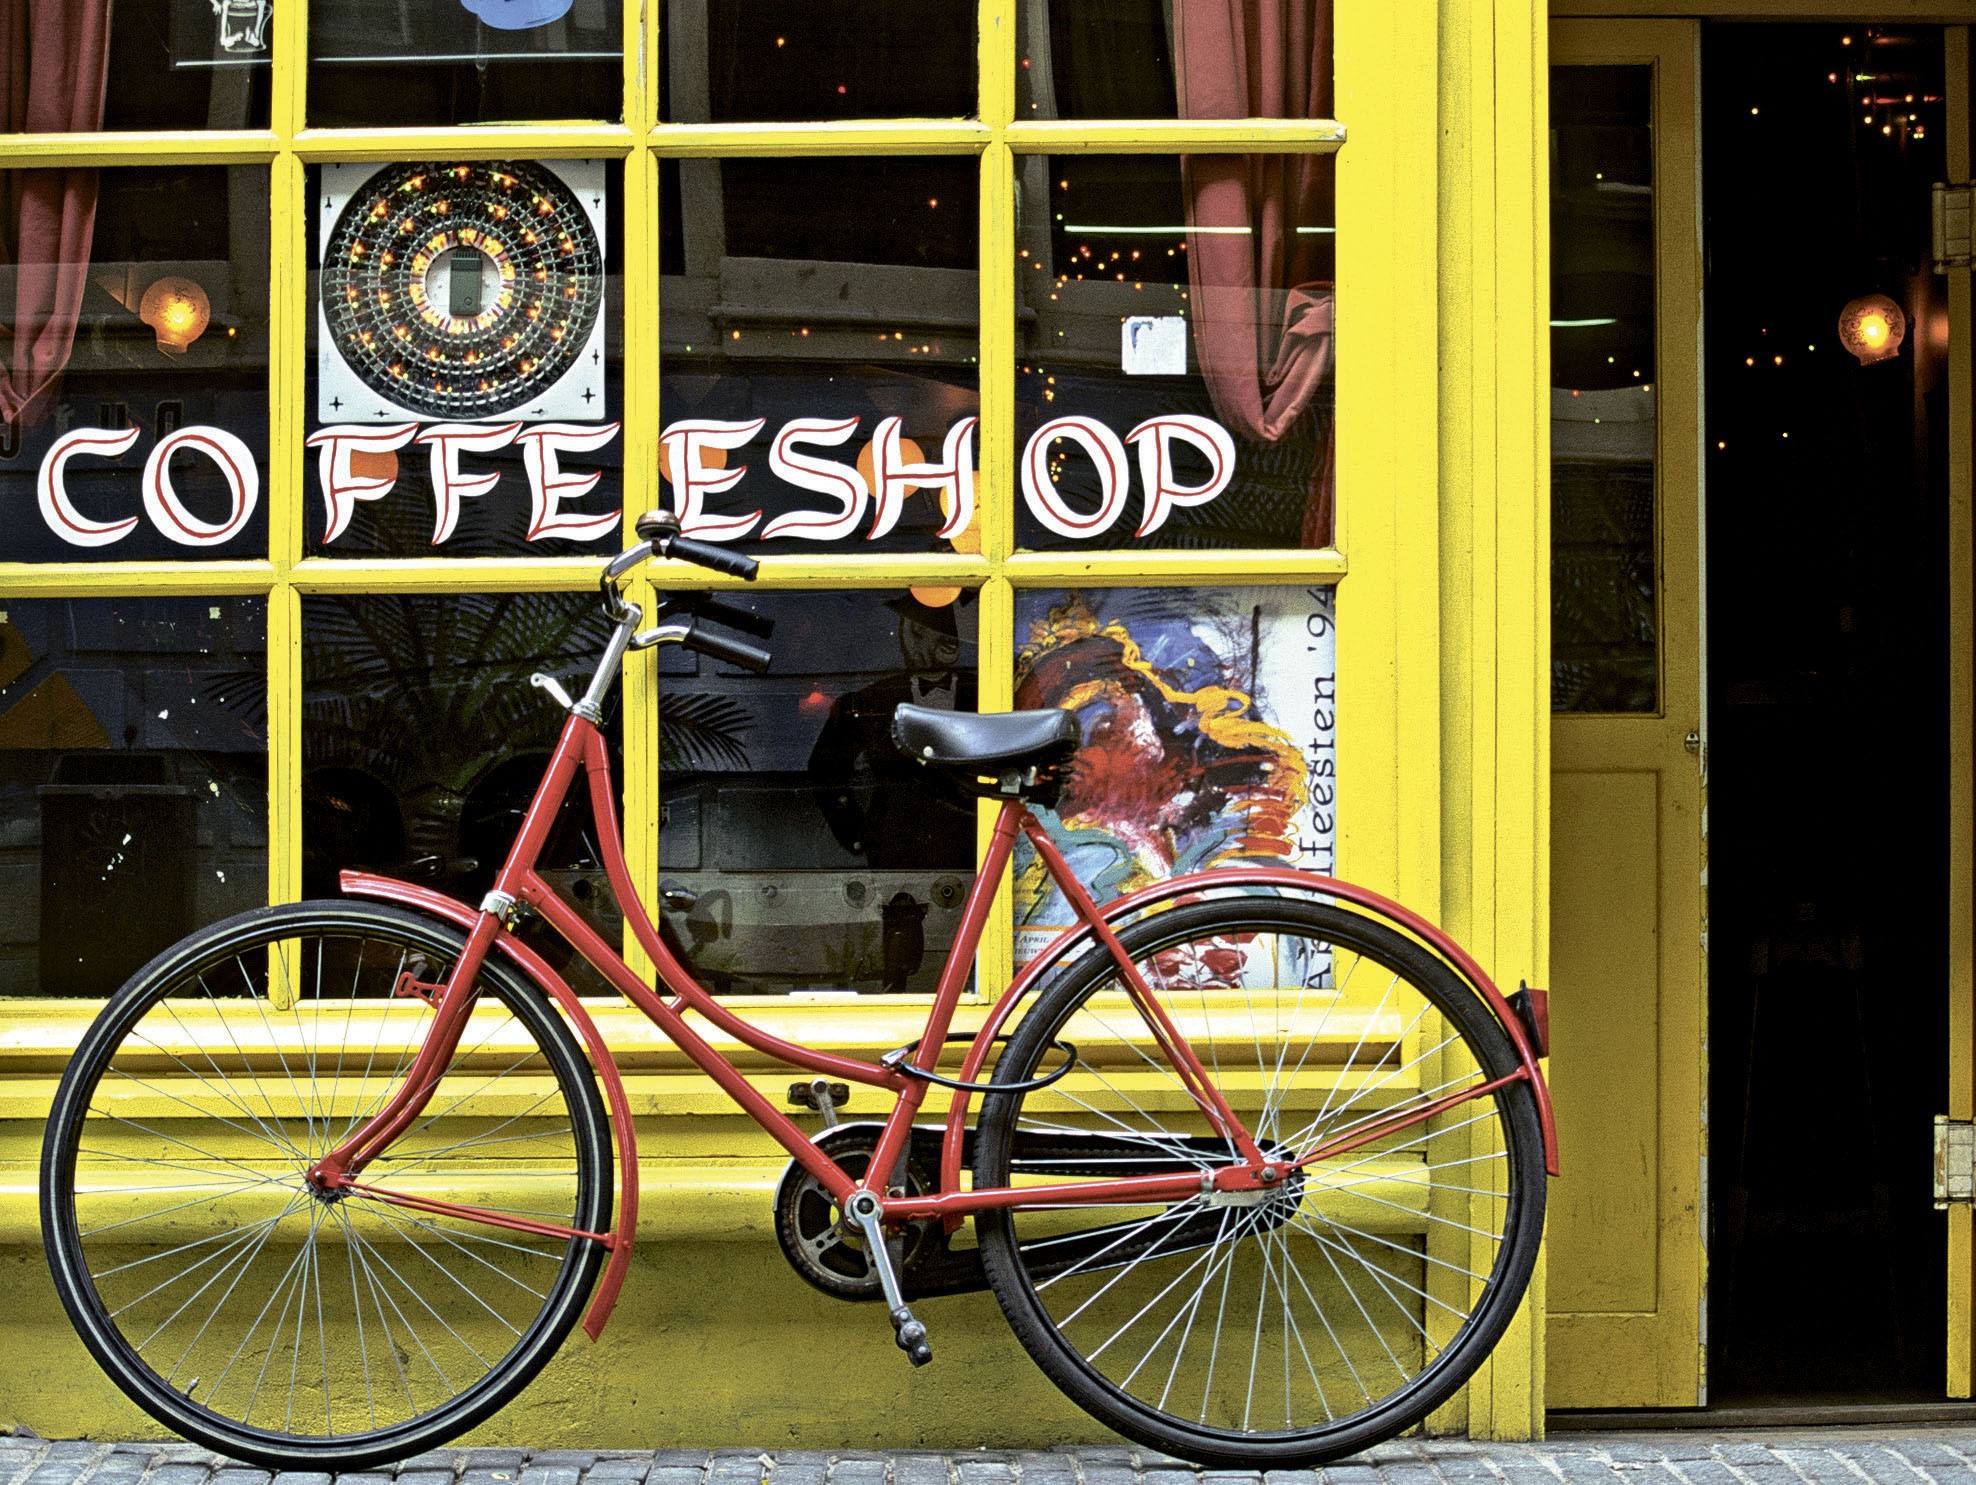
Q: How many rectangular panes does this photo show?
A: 13